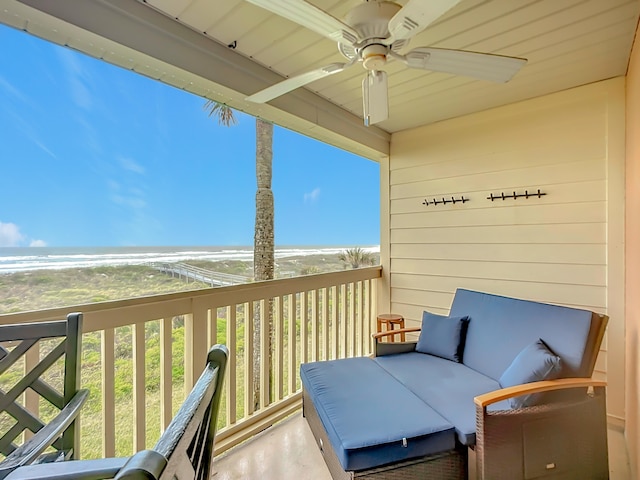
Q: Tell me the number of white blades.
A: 5